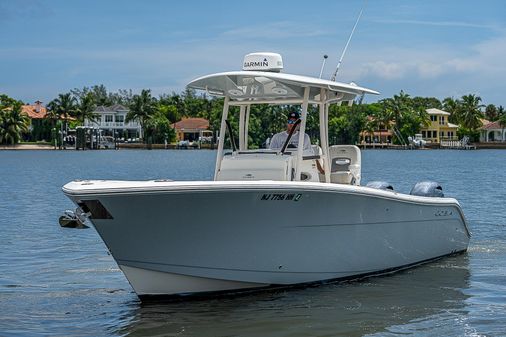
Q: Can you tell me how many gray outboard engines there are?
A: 2